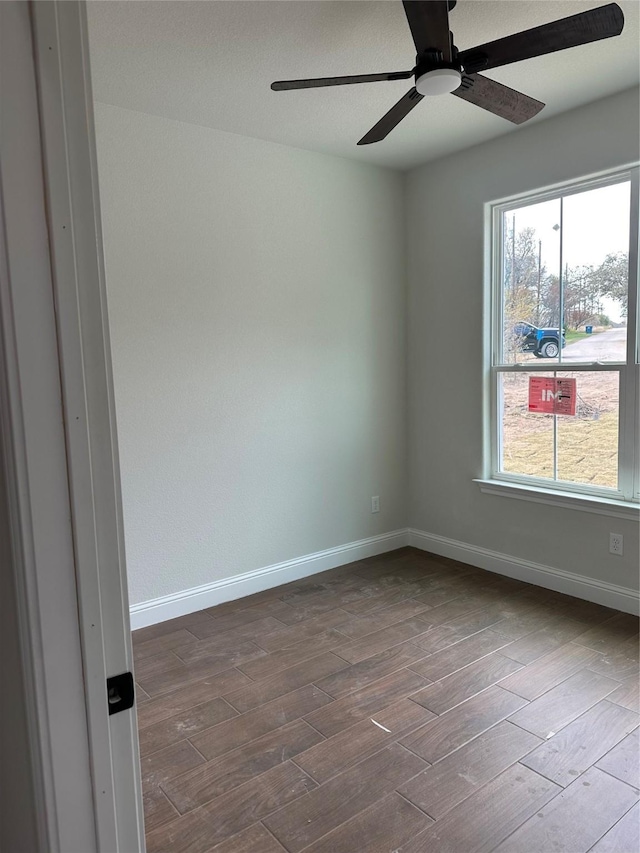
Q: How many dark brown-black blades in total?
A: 5